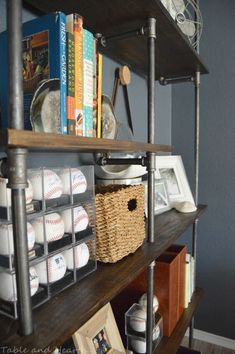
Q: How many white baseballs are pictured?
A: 13